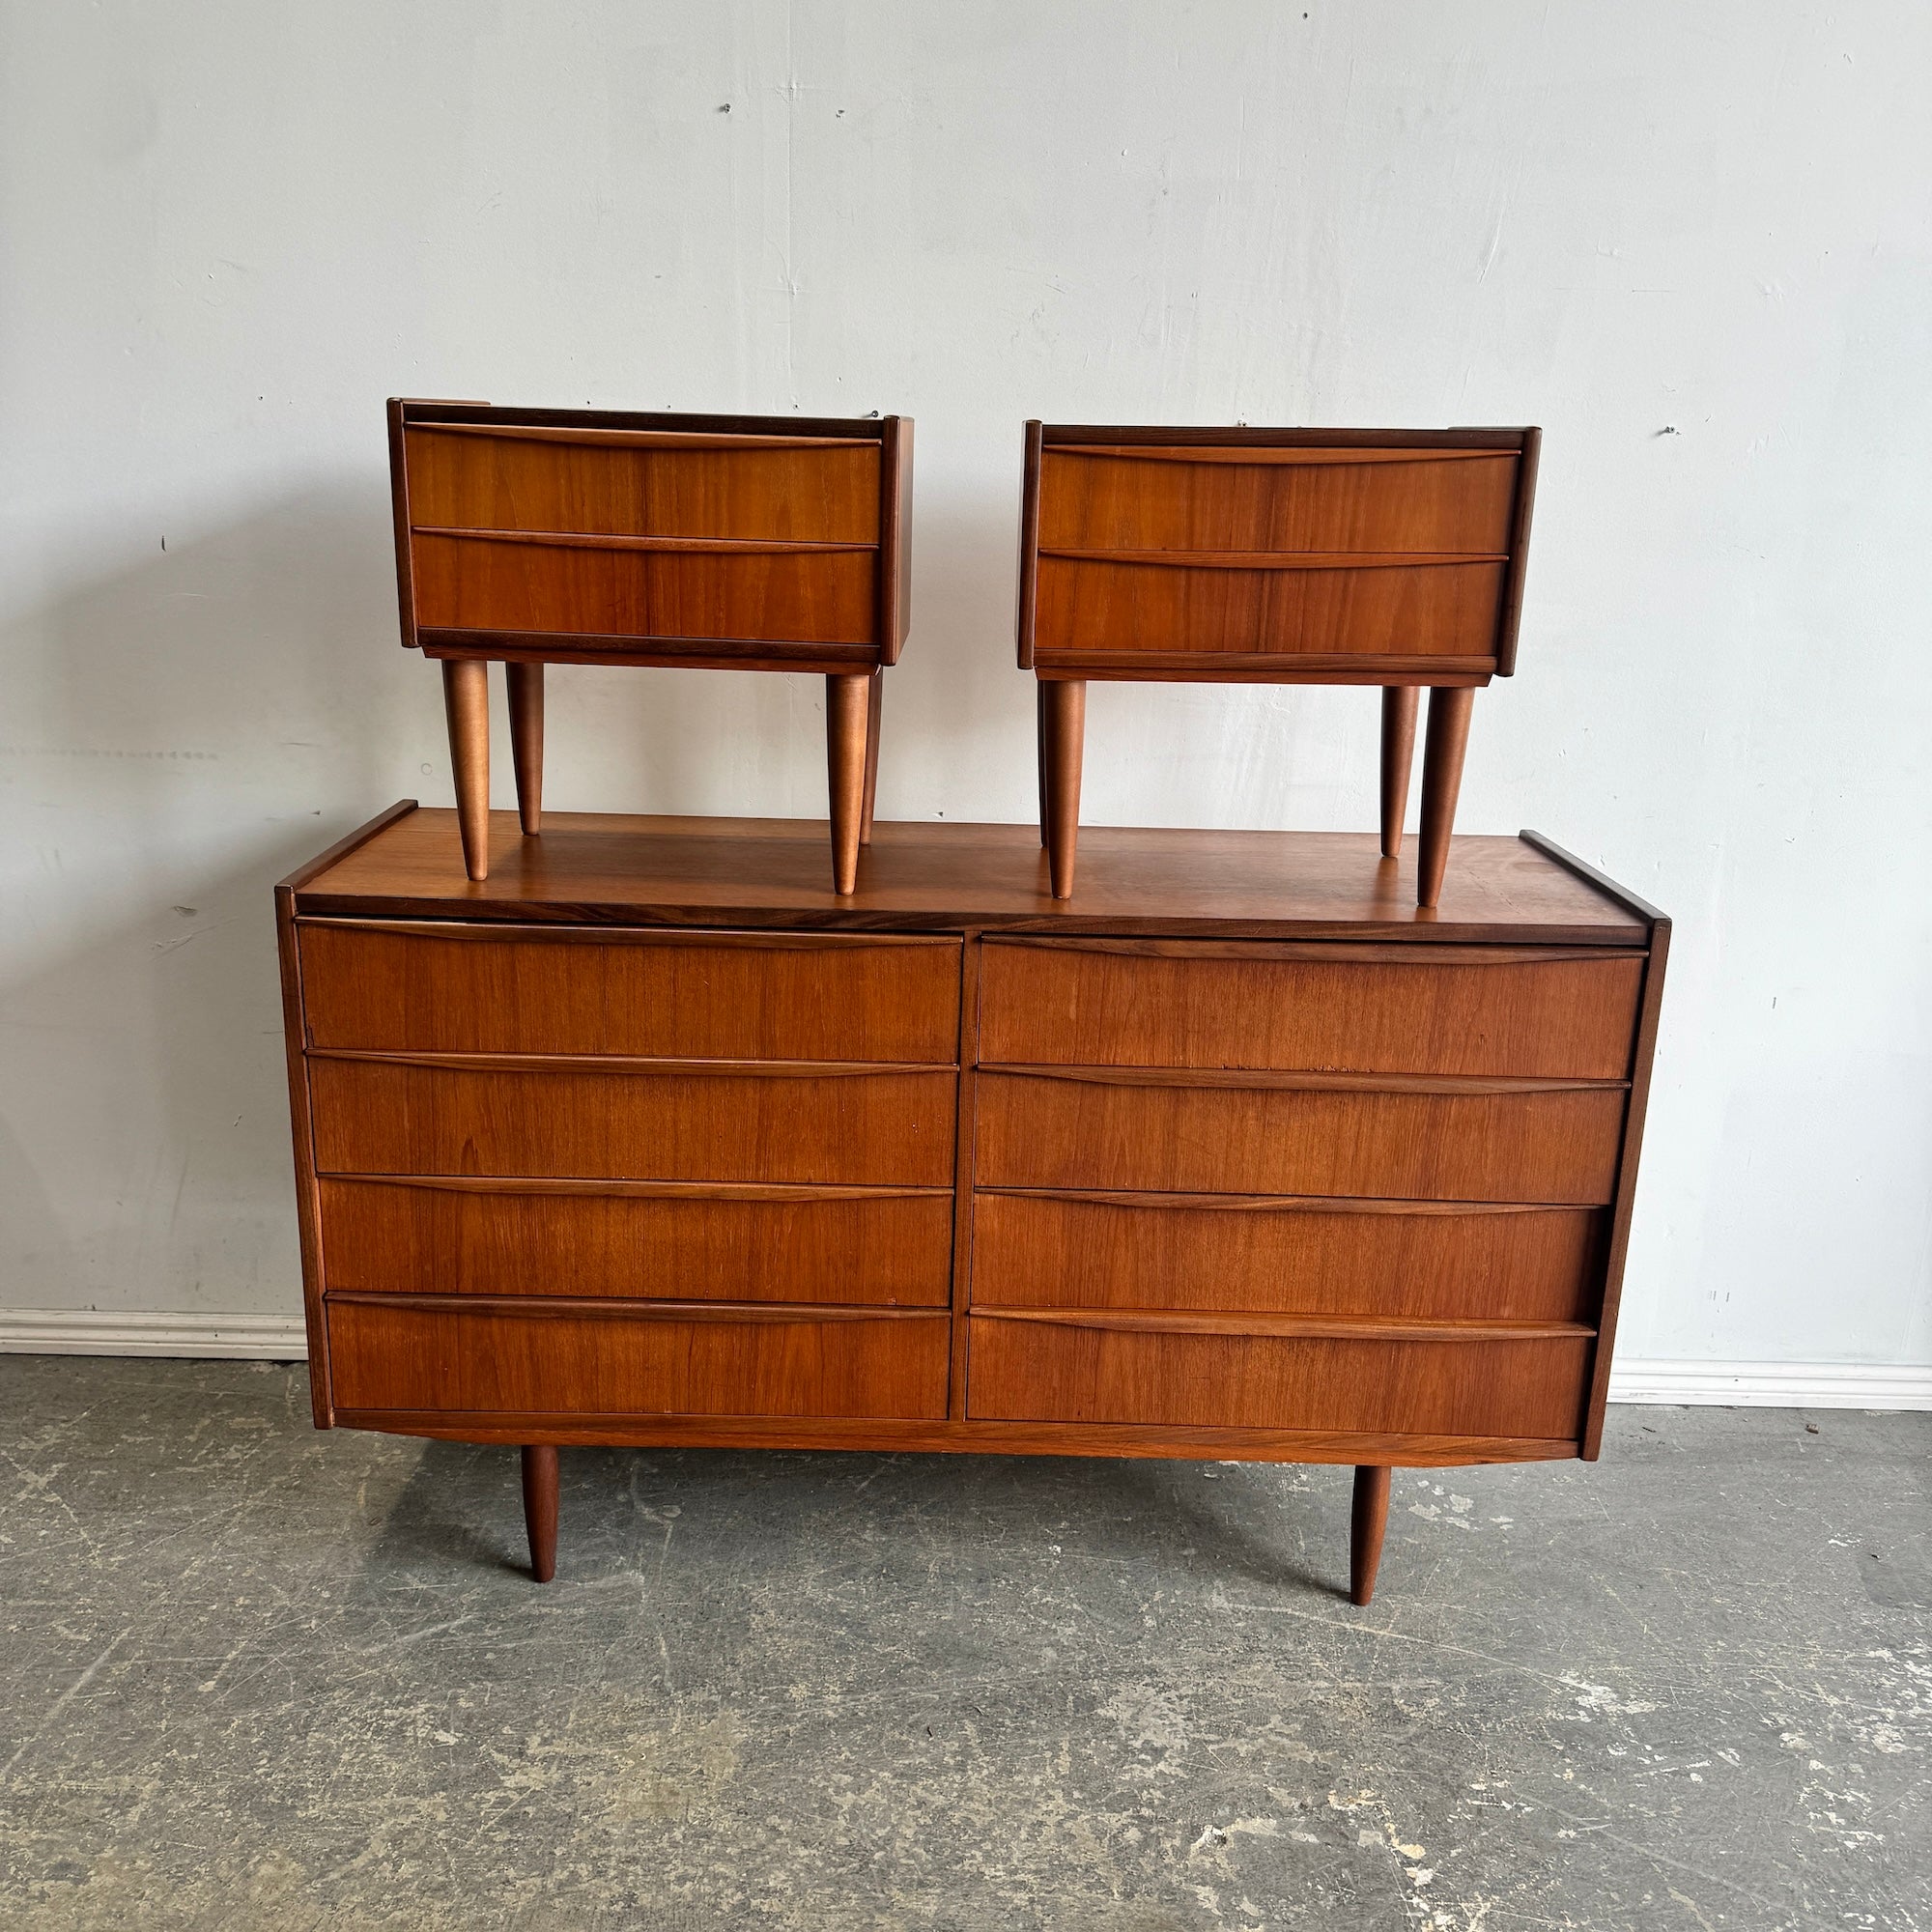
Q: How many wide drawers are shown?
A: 8